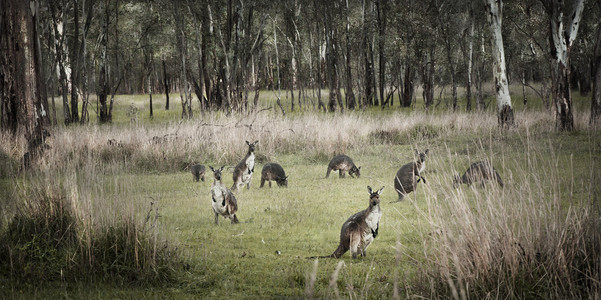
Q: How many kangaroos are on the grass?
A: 8